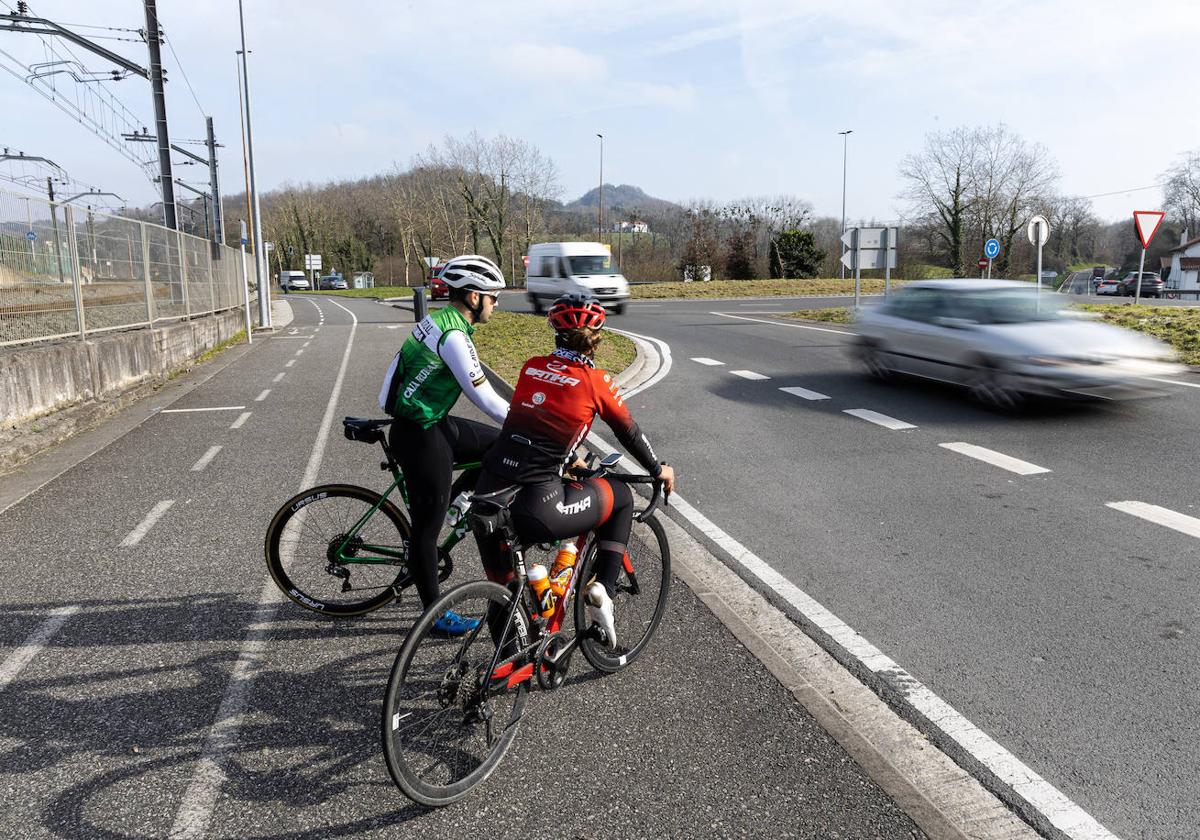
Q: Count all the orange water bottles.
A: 2